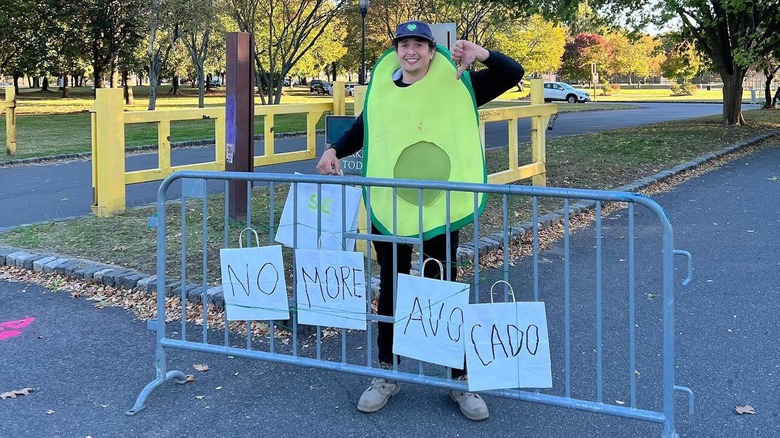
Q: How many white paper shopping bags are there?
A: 5